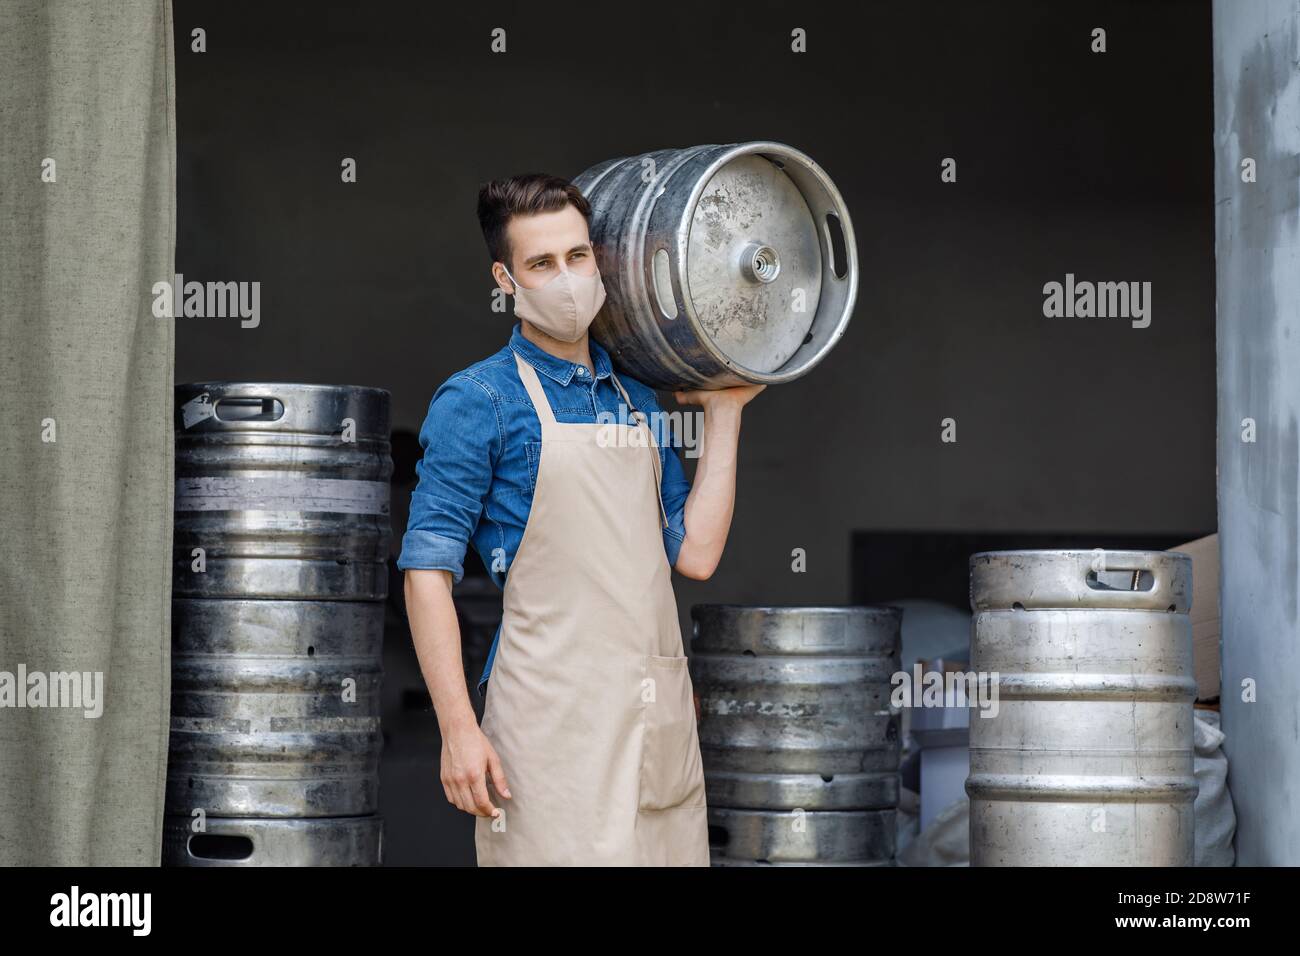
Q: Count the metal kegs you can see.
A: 7